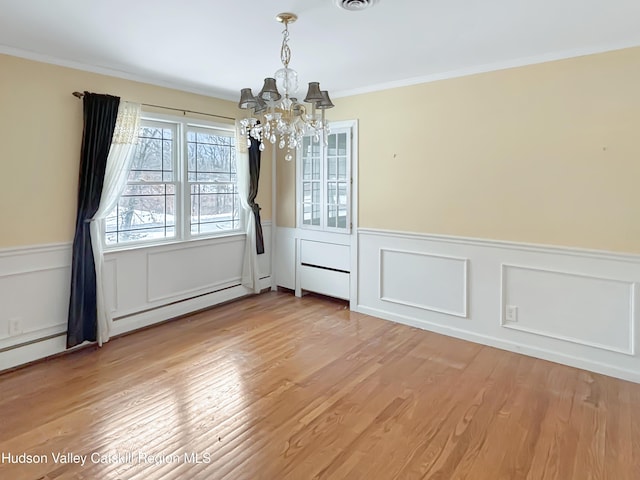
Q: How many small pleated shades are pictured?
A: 6